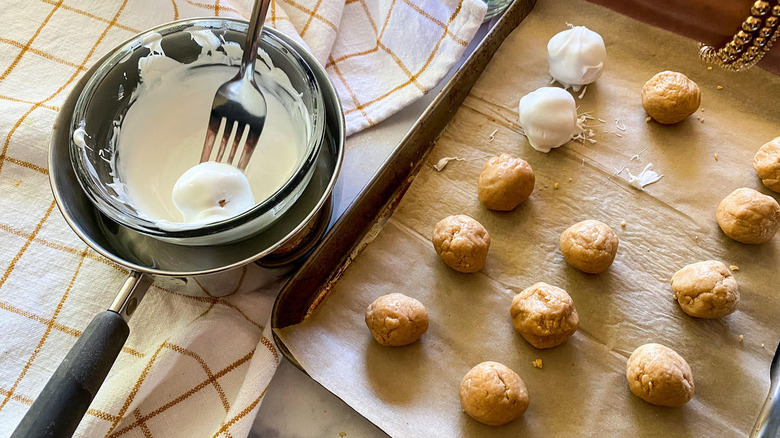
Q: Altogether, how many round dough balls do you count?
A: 11